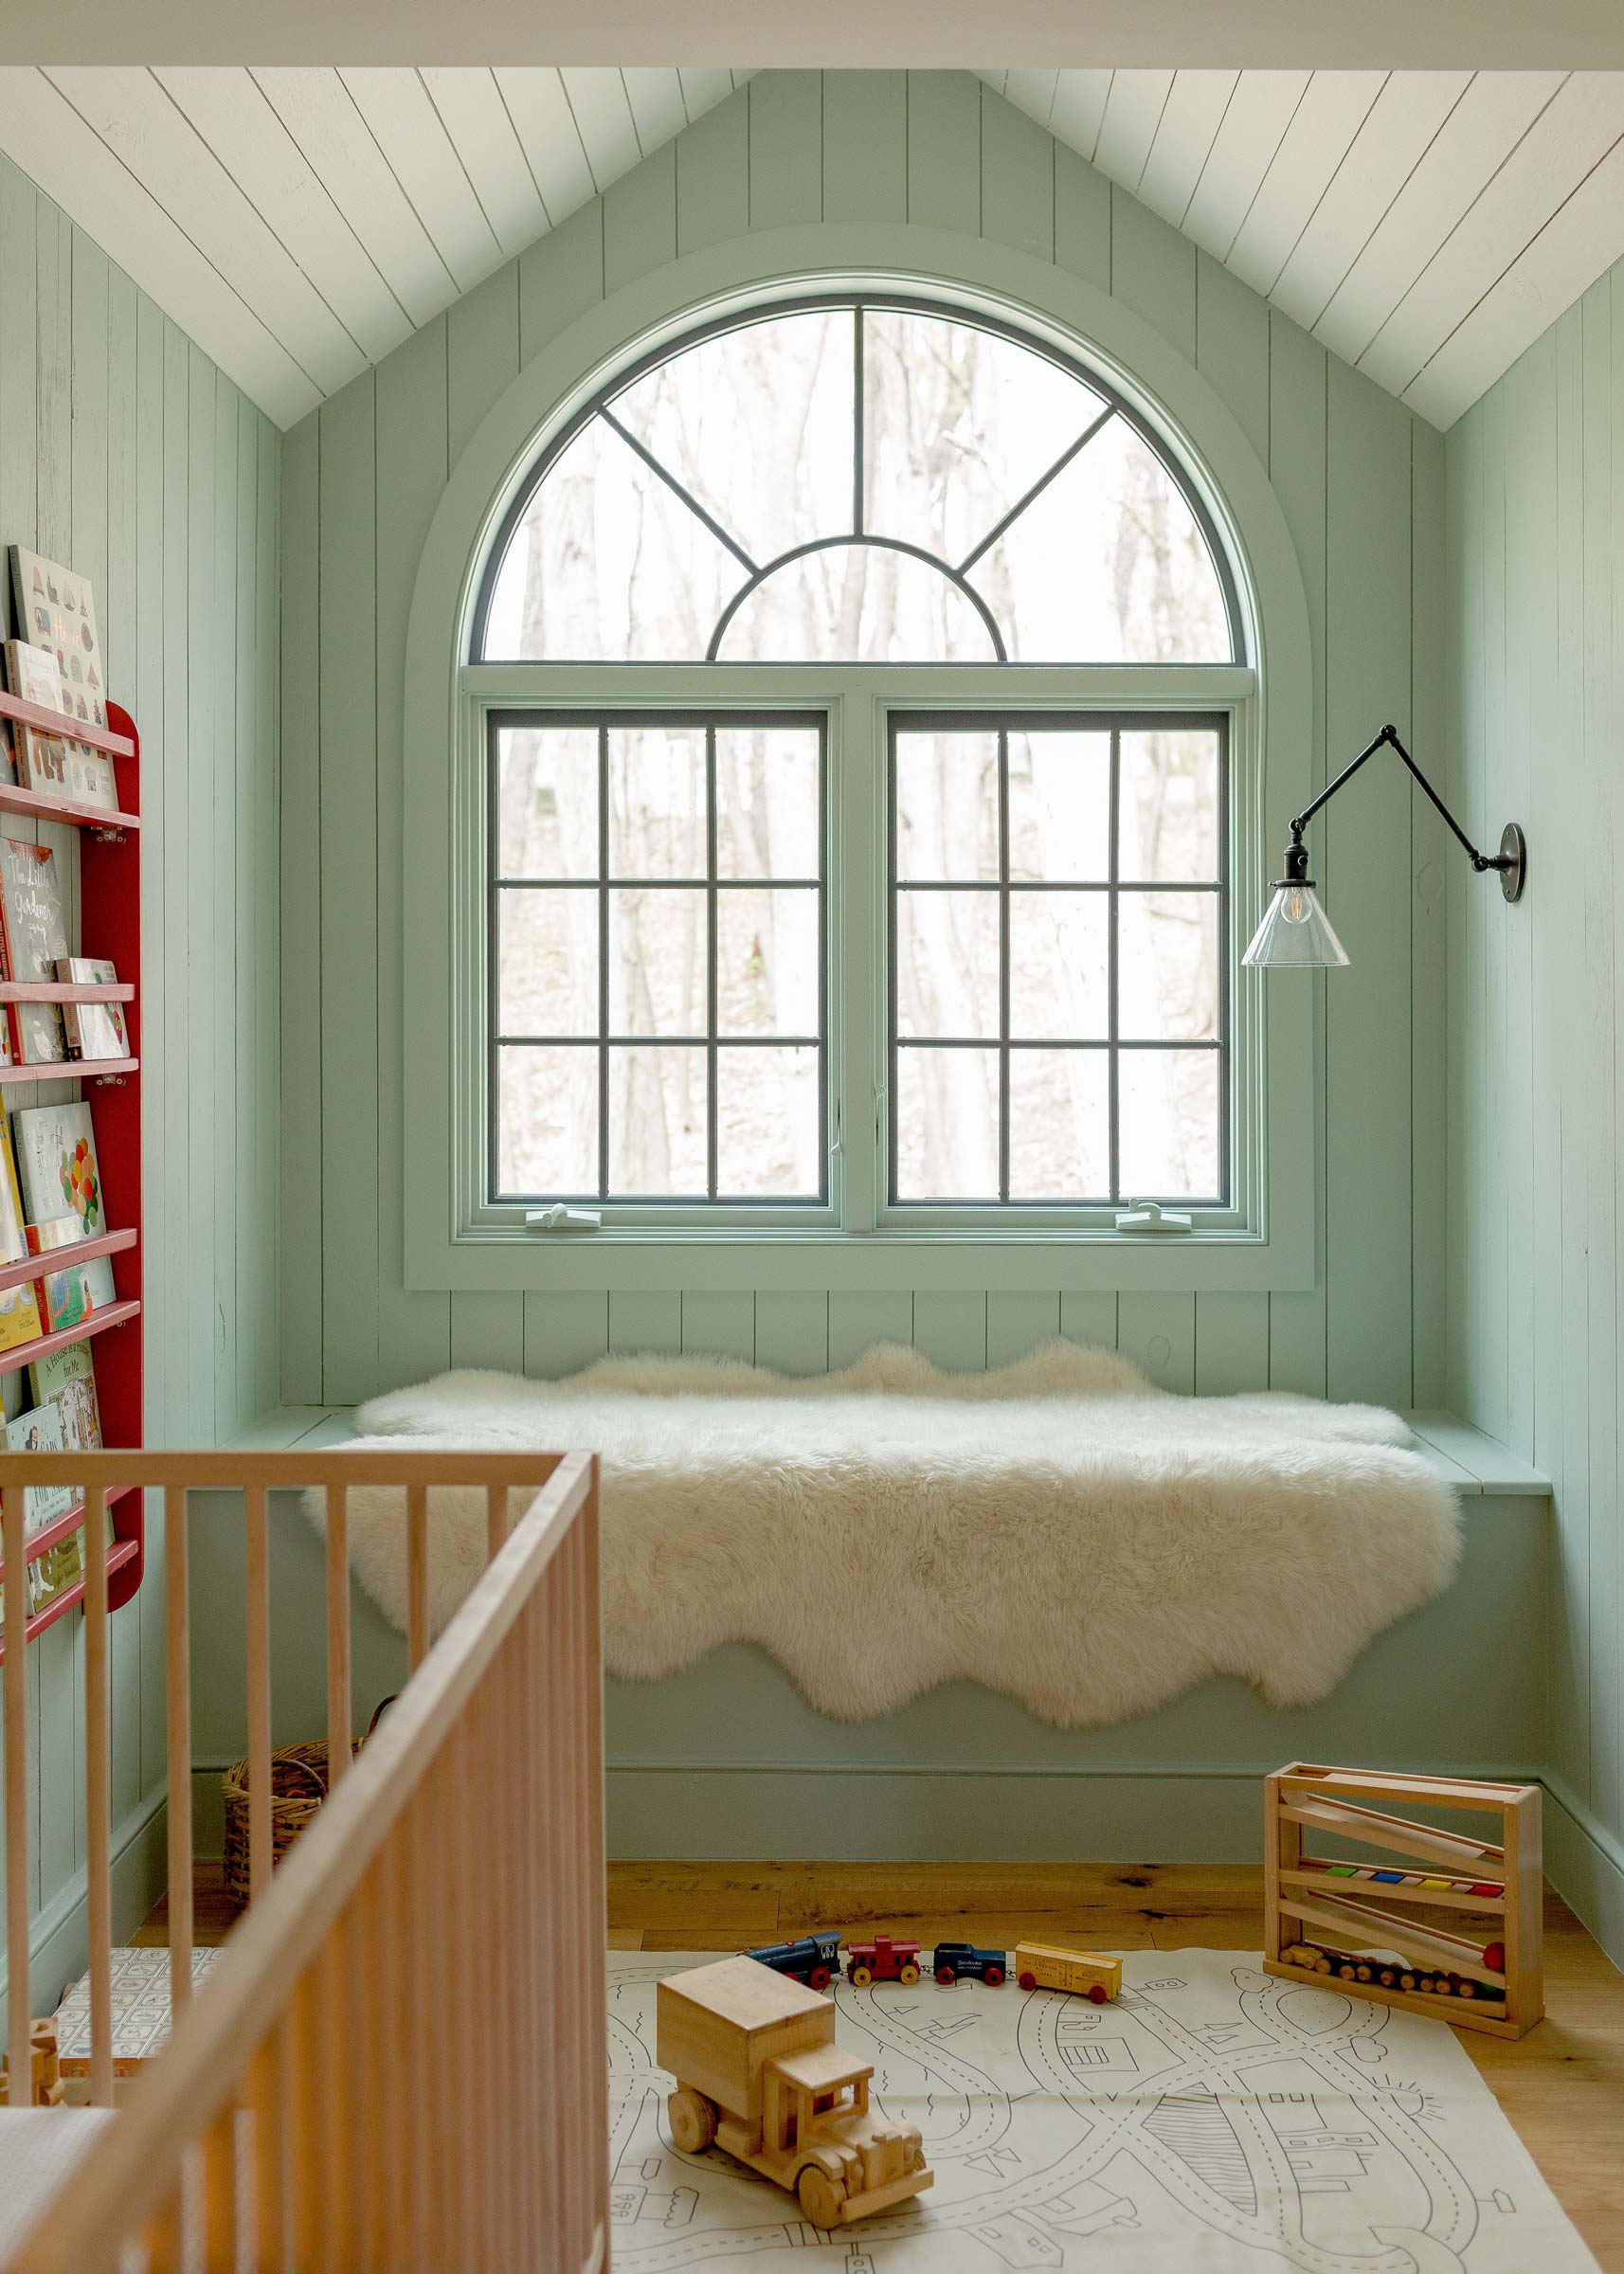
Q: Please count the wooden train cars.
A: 4